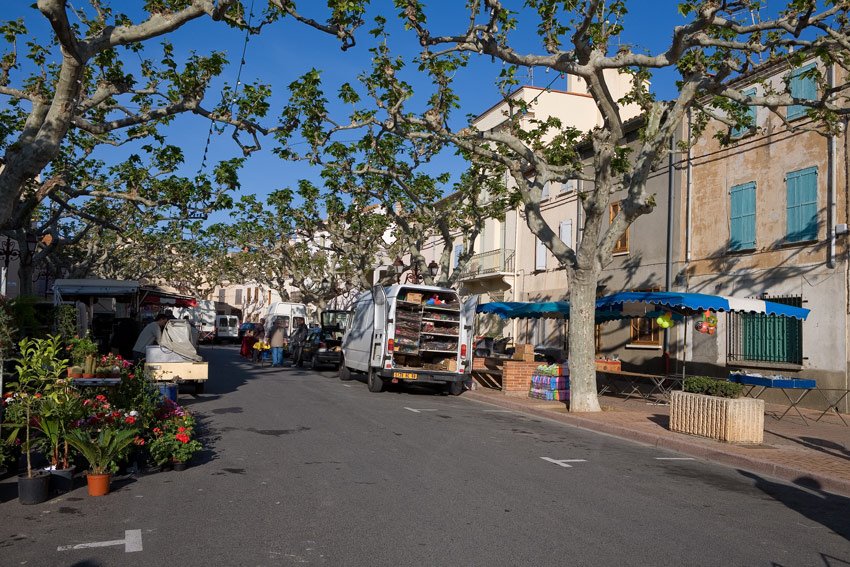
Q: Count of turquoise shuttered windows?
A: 4